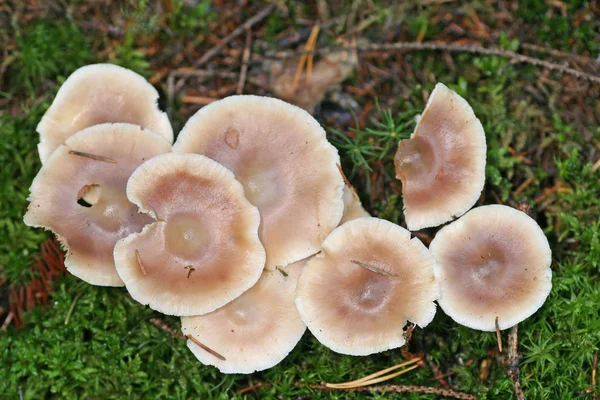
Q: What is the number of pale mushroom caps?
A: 8